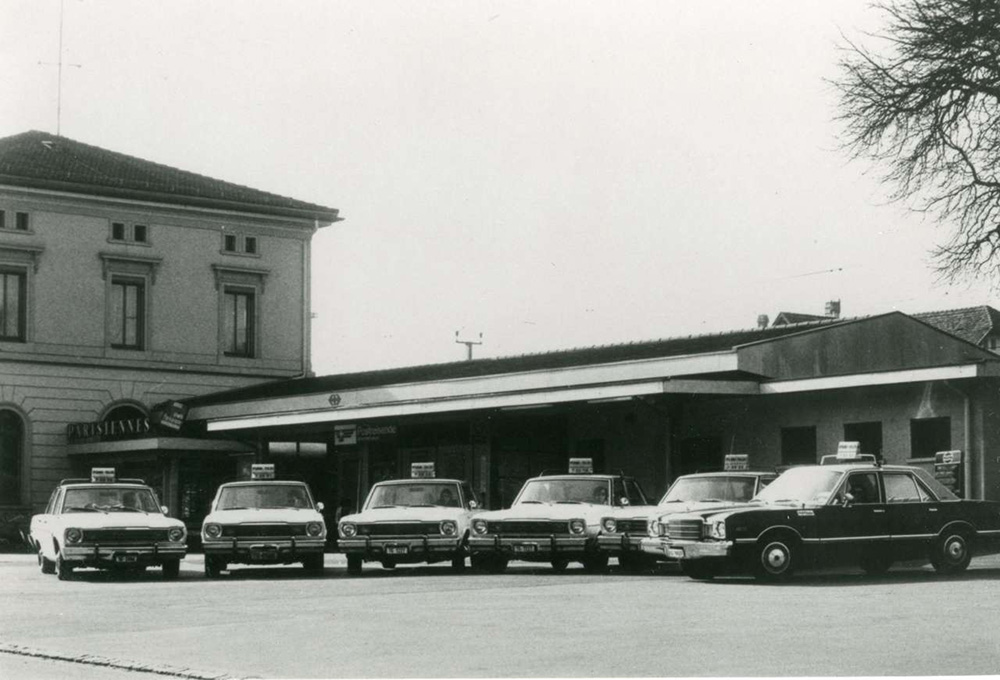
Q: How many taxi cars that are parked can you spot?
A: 6